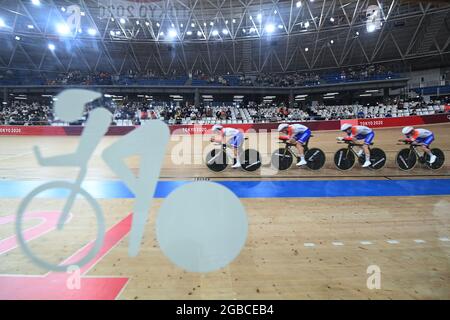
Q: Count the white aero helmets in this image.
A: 4